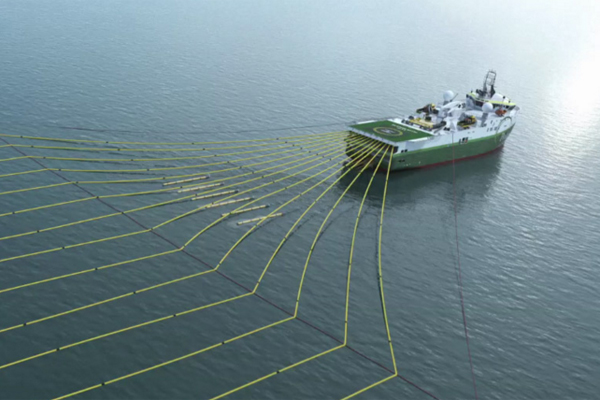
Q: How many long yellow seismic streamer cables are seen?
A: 14